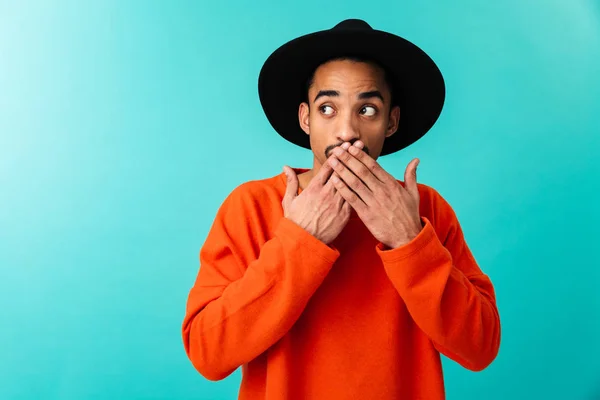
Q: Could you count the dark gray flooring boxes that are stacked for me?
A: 0